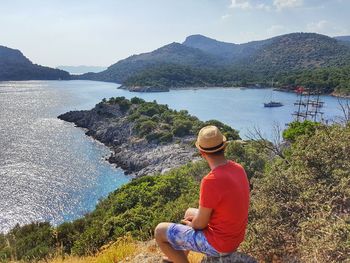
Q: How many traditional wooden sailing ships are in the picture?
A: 1